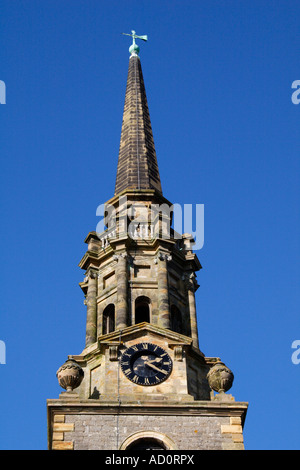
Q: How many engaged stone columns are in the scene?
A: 4